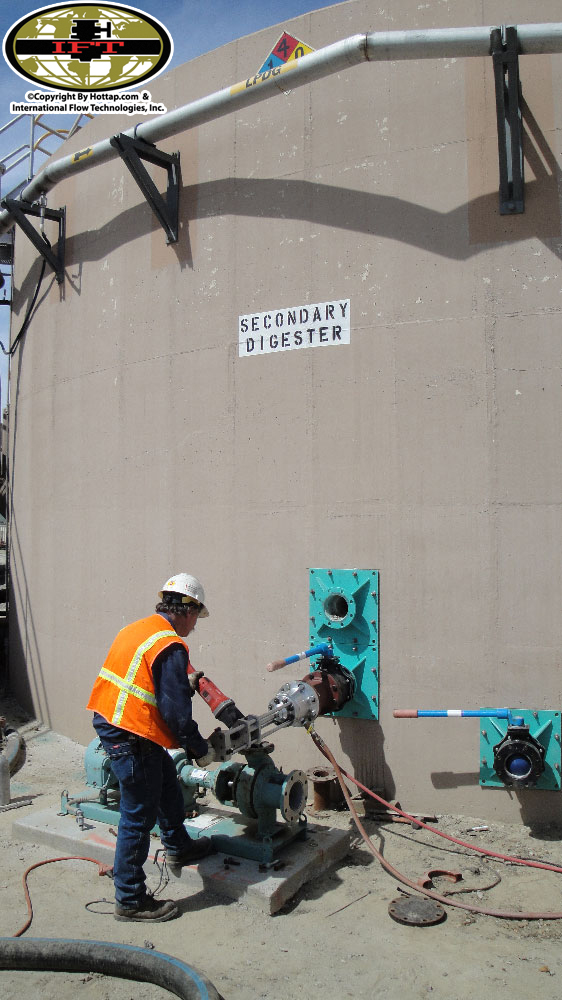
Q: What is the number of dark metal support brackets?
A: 3